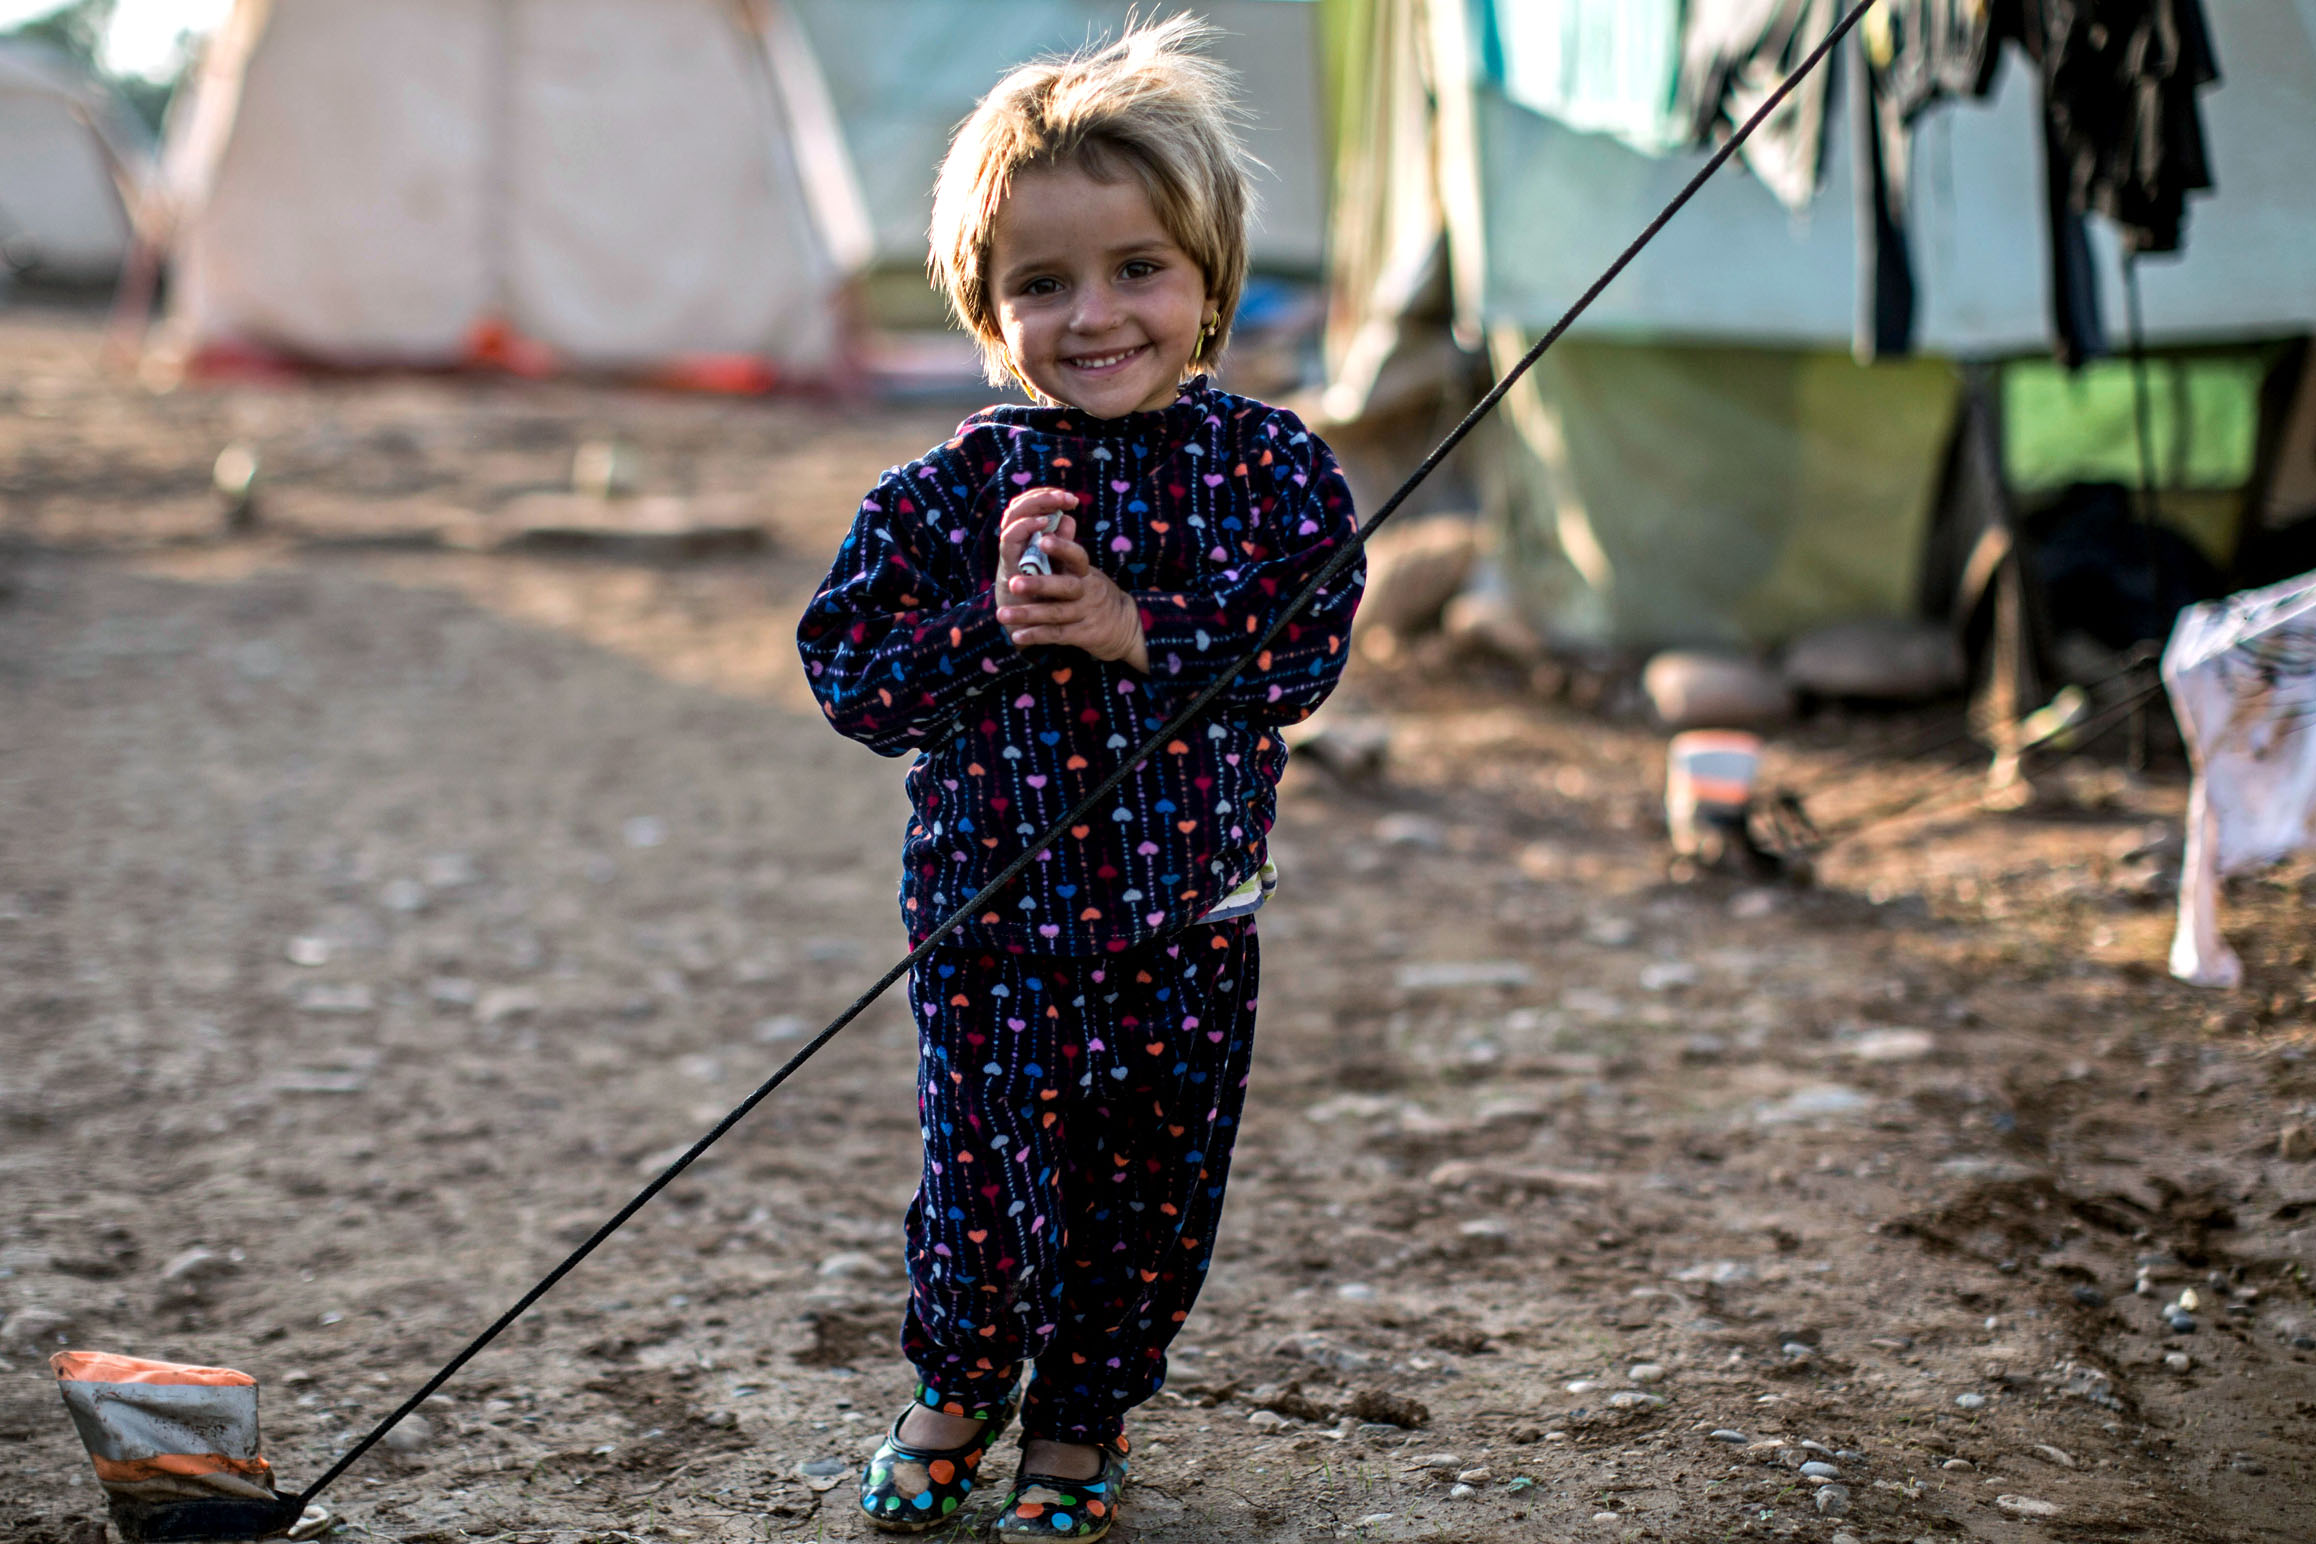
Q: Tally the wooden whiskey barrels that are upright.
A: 0